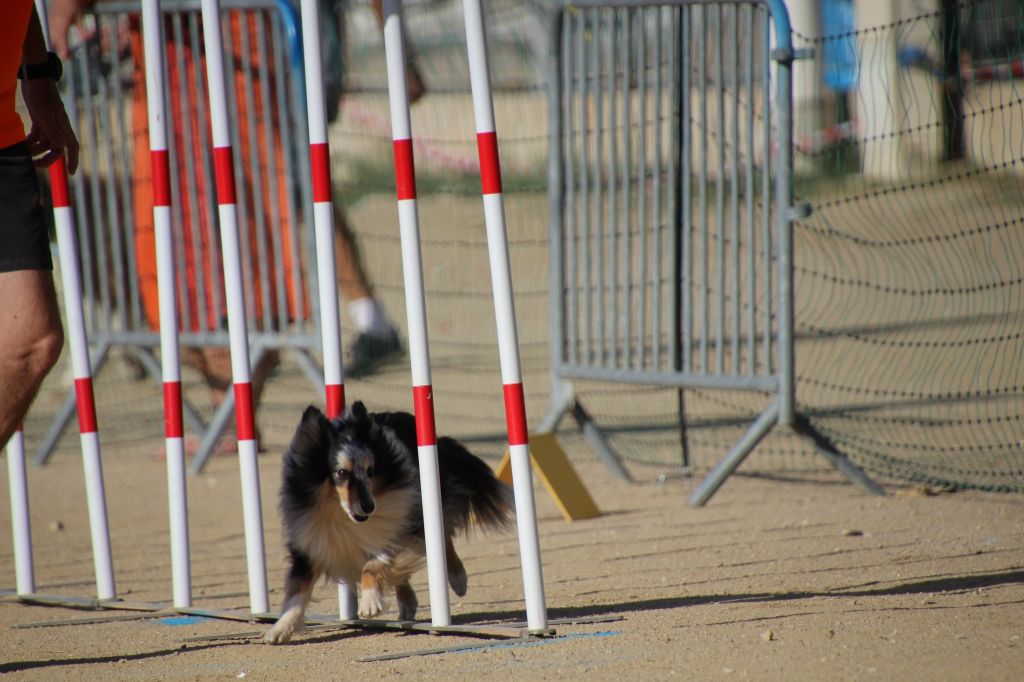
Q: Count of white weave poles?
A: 7